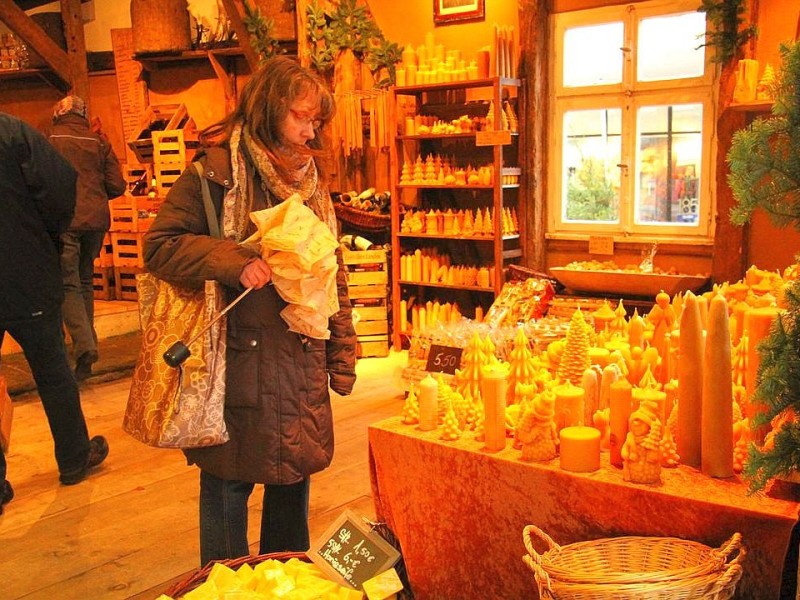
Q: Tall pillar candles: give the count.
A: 2